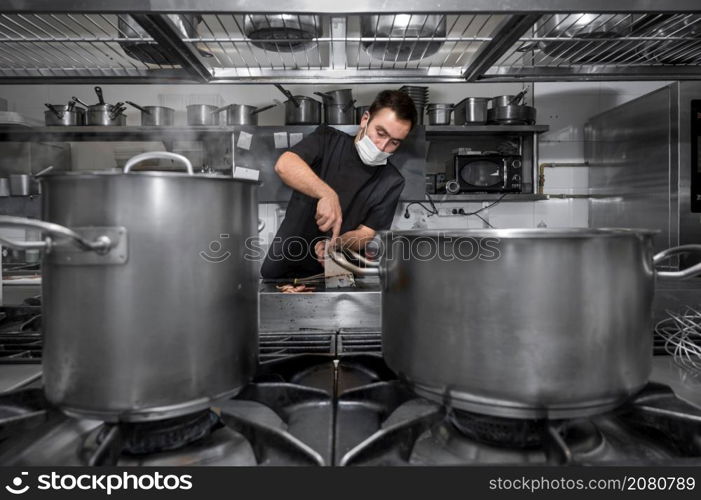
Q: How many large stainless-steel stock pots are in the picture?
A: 2